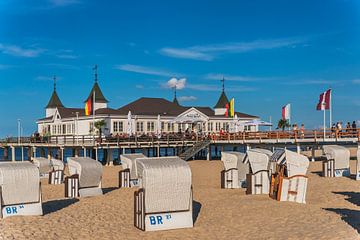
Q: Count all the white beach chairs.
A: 11